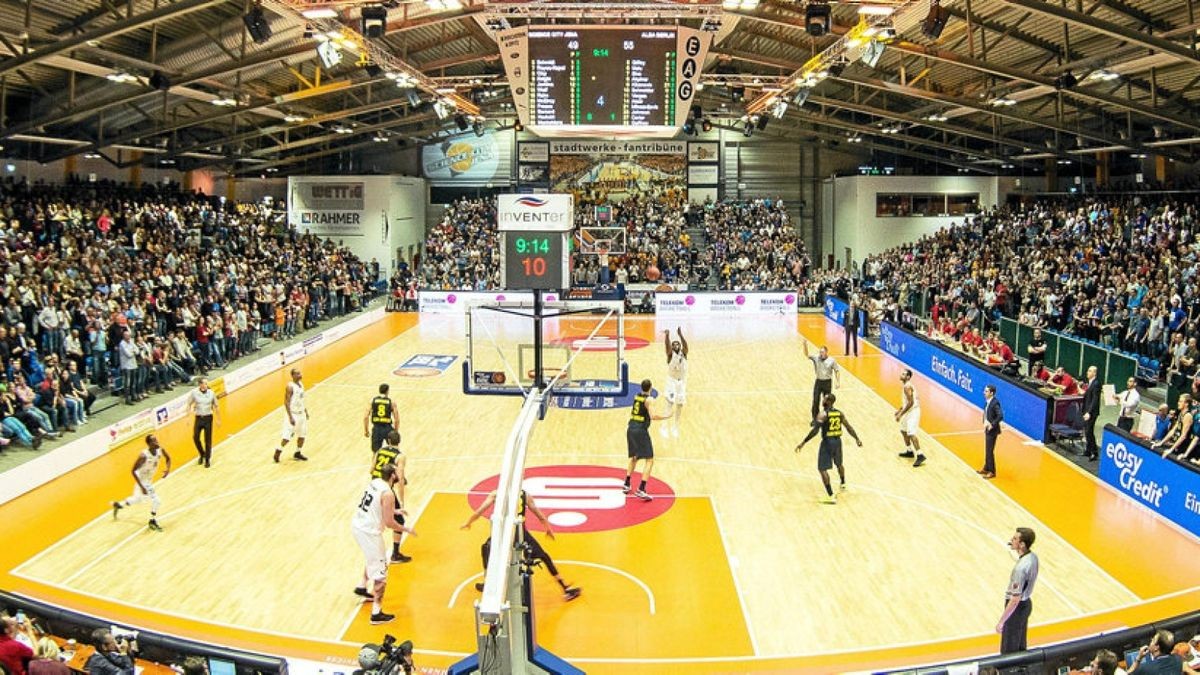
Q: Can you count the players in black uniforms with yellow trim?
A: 5